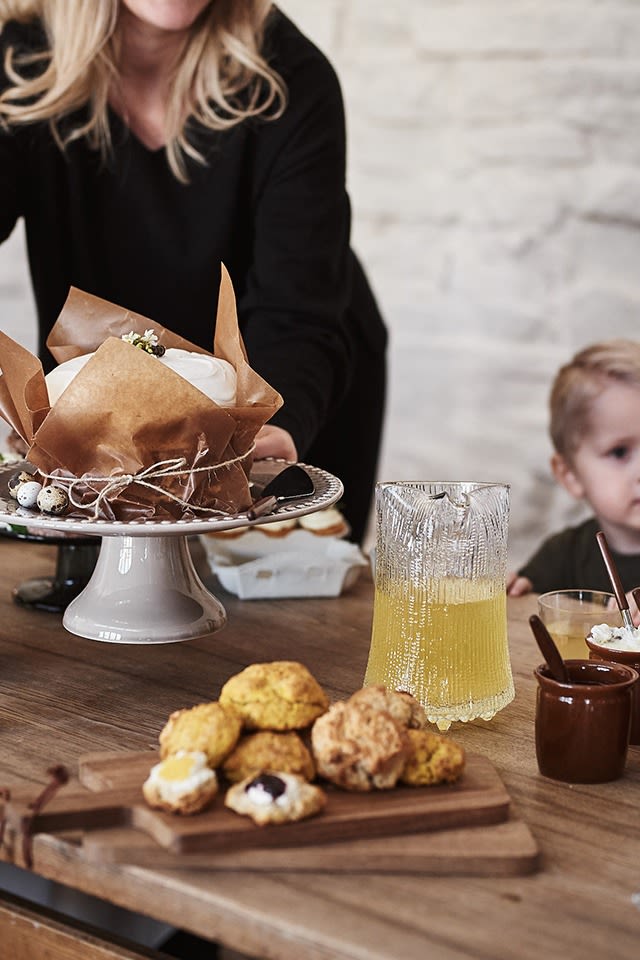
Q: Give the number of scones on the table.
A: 8